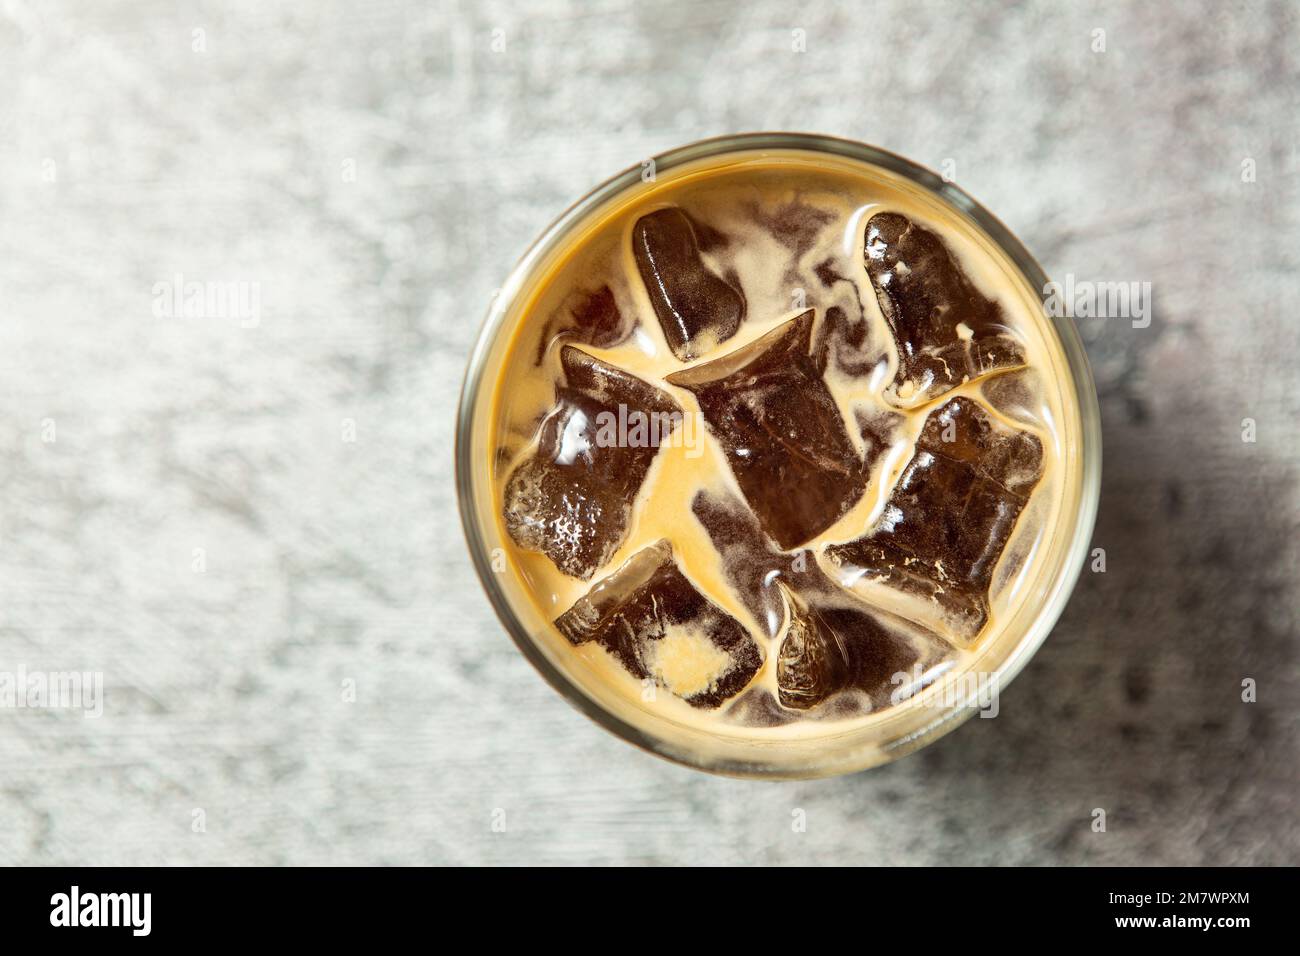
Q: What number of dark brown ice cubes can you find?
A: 7